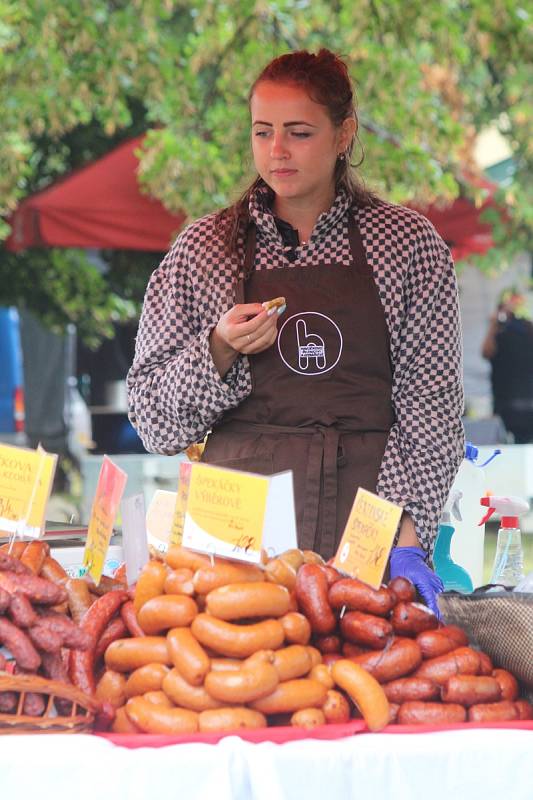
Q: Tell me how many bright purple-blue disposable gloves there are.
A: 1